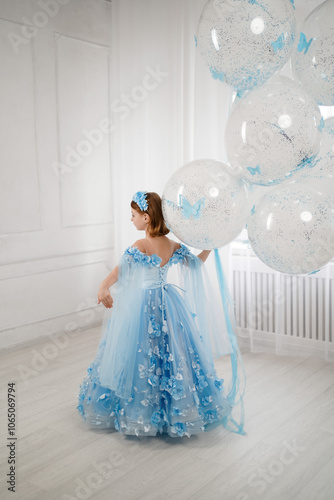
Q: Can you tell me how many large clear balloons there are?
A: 6